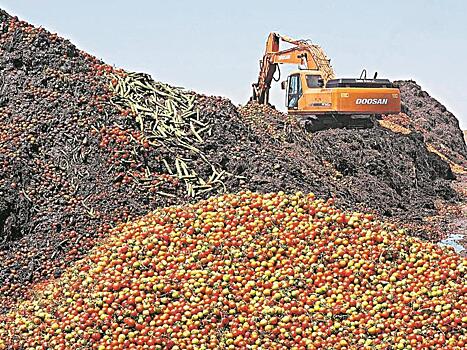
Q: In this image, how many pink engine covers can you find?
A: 0